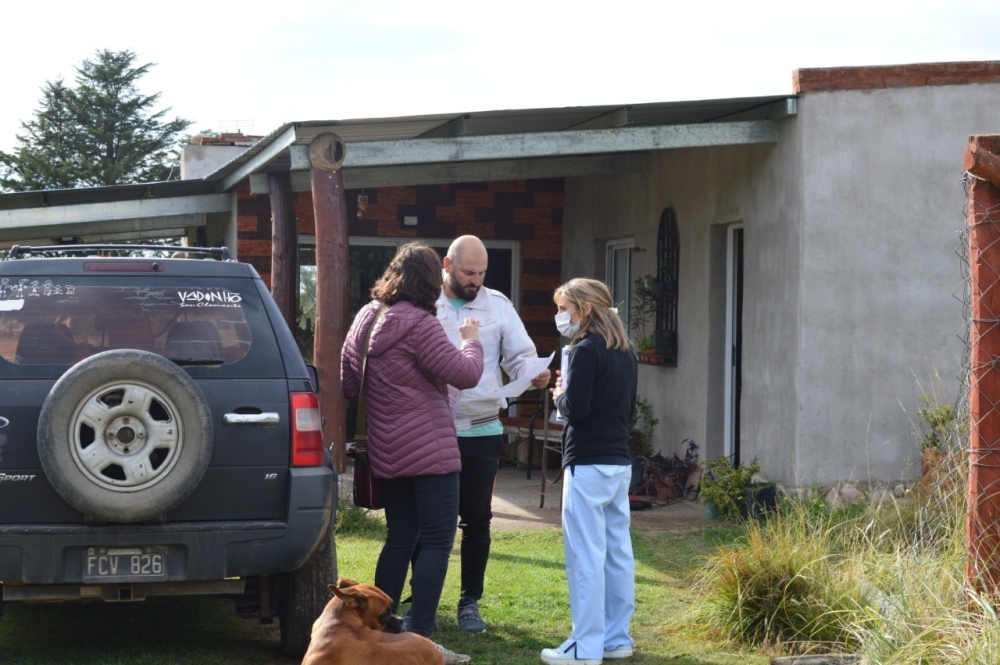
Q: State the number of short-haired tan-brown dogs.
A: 1